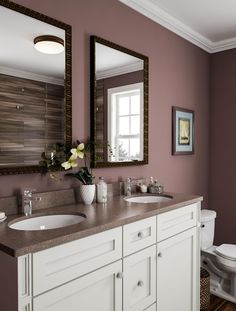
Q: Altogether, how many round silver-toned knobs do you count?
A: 4